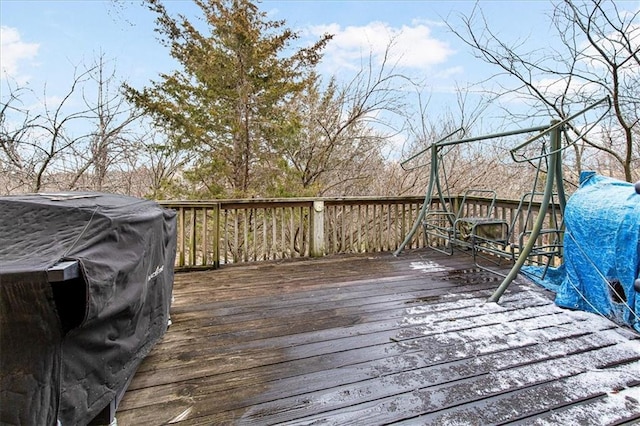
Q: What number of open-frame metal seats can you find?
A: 2